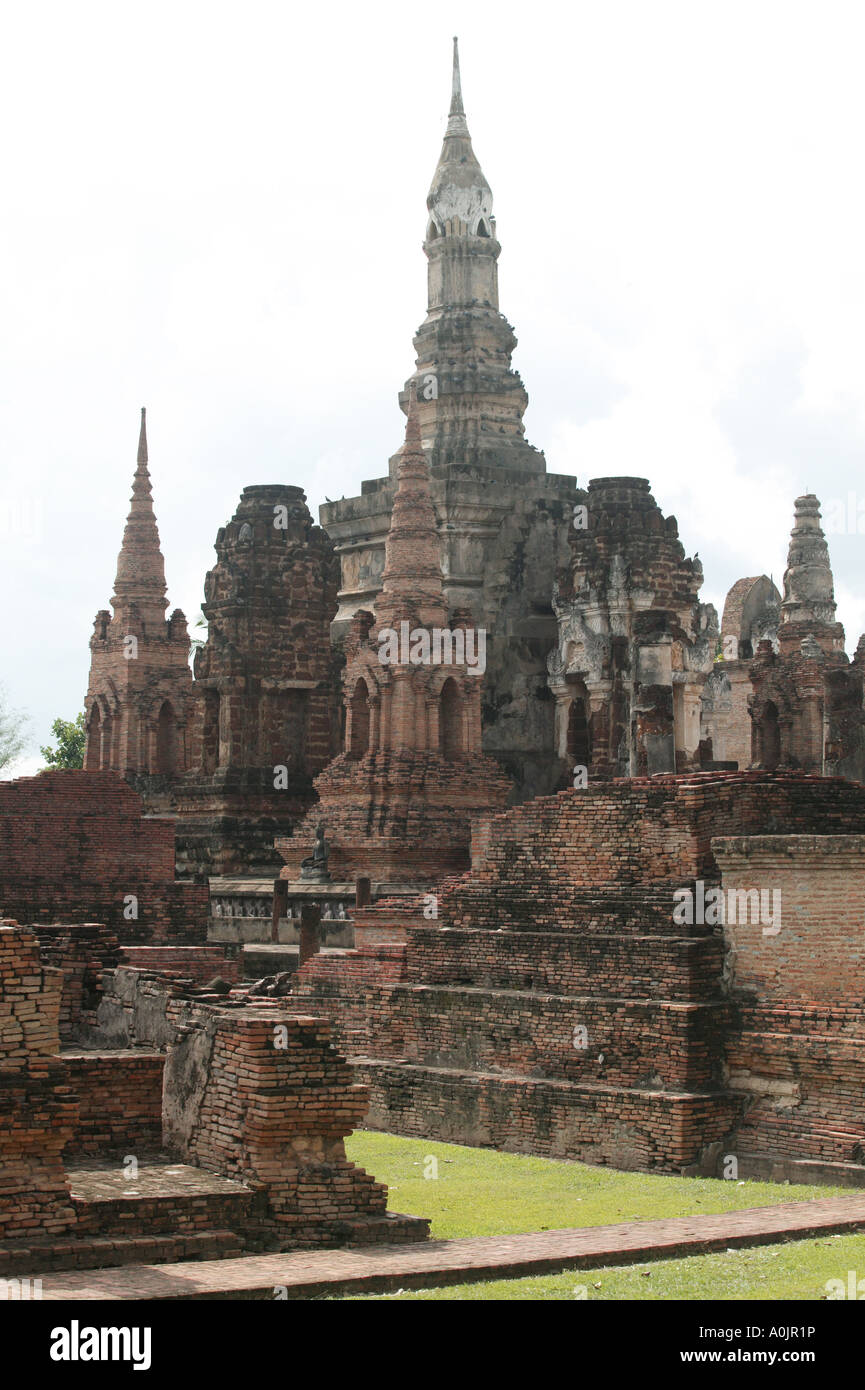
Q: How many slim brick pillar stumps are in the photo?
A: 3